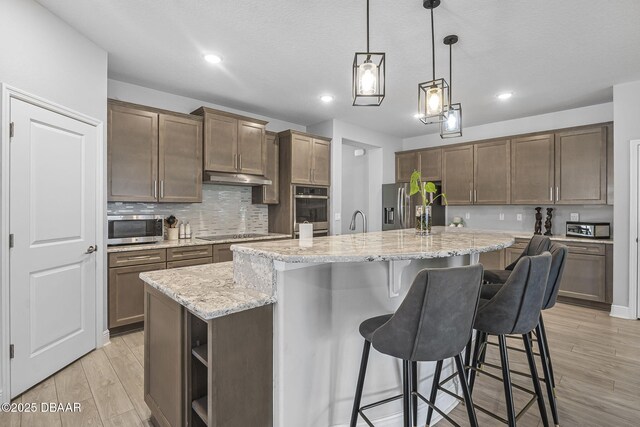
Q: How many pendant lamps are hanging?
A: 3